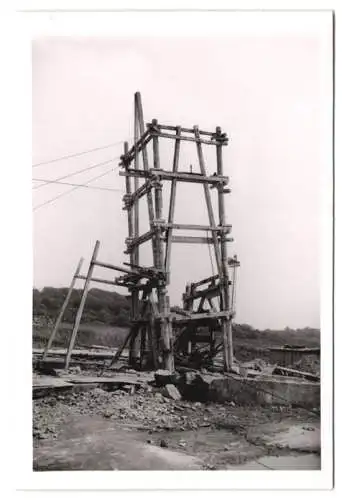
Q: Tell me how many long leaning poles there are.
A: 2